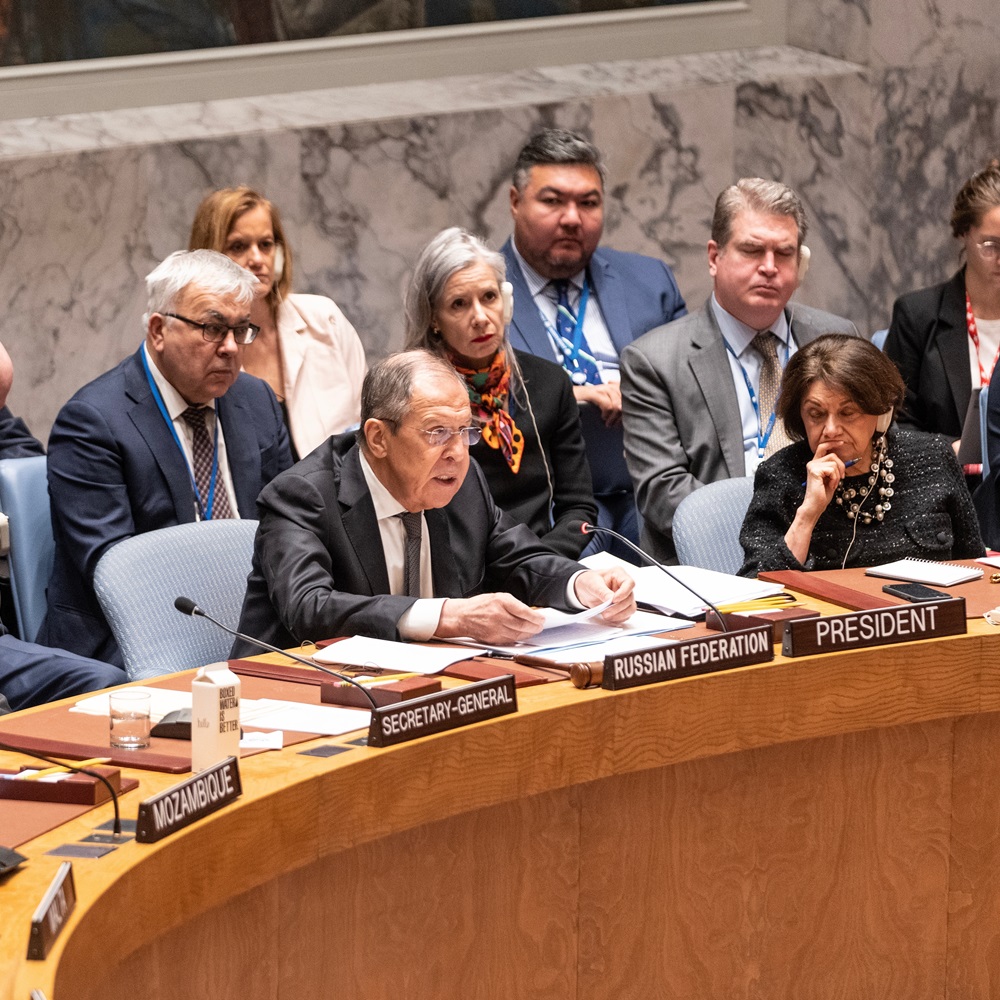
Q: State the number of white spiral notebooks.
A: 1